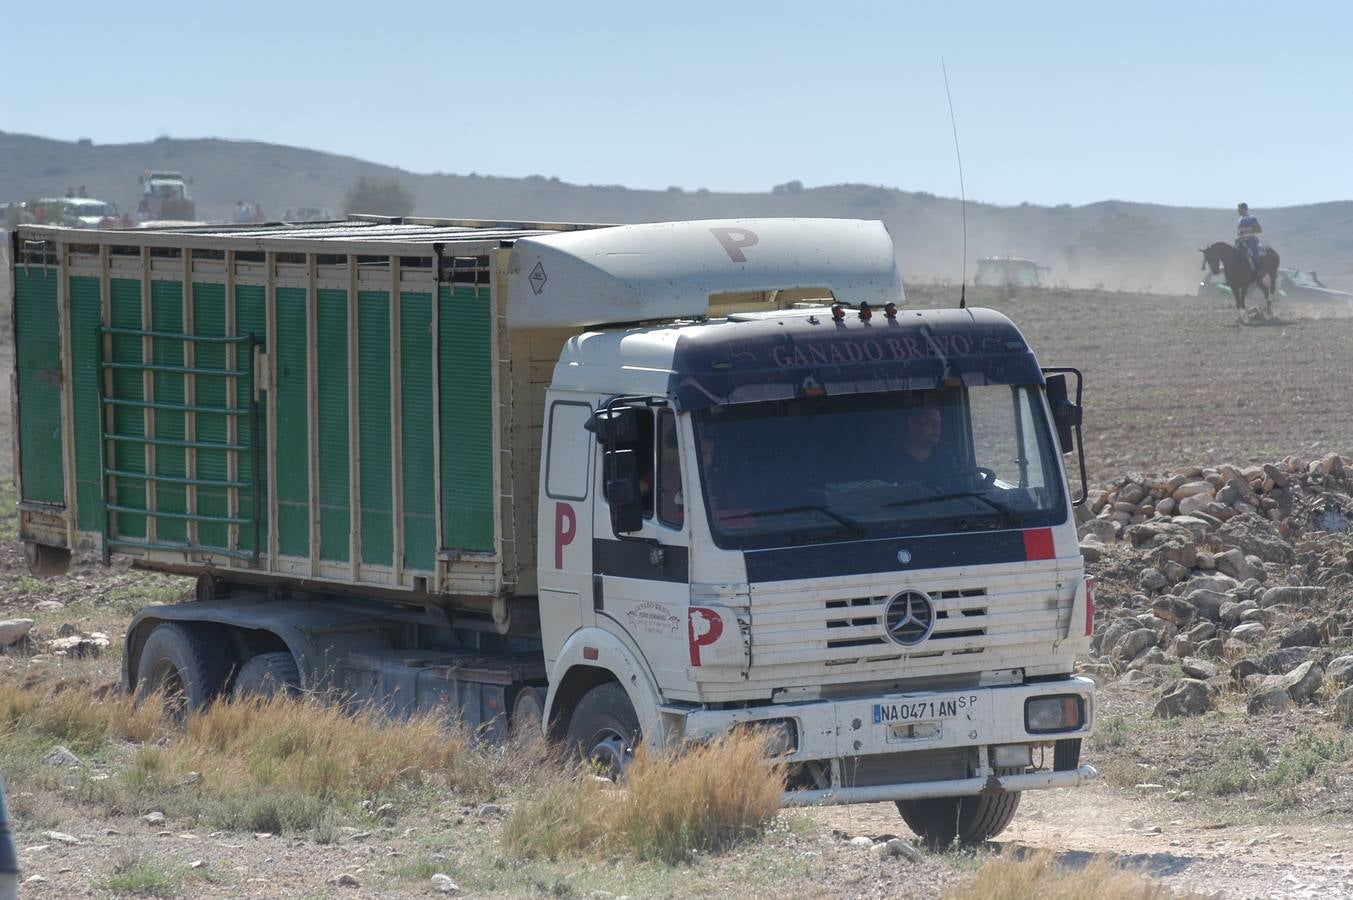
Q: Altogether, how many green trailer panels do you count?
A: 11